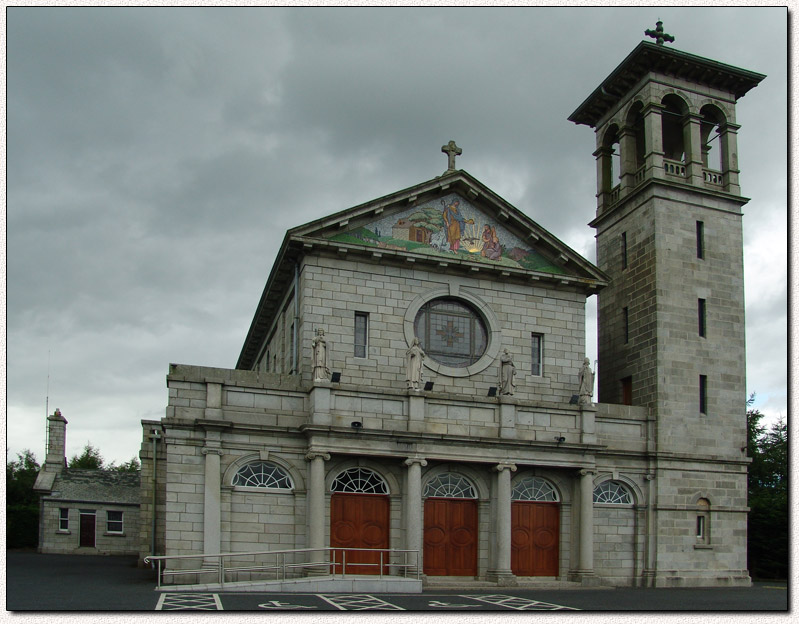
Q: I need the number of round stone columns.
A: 4